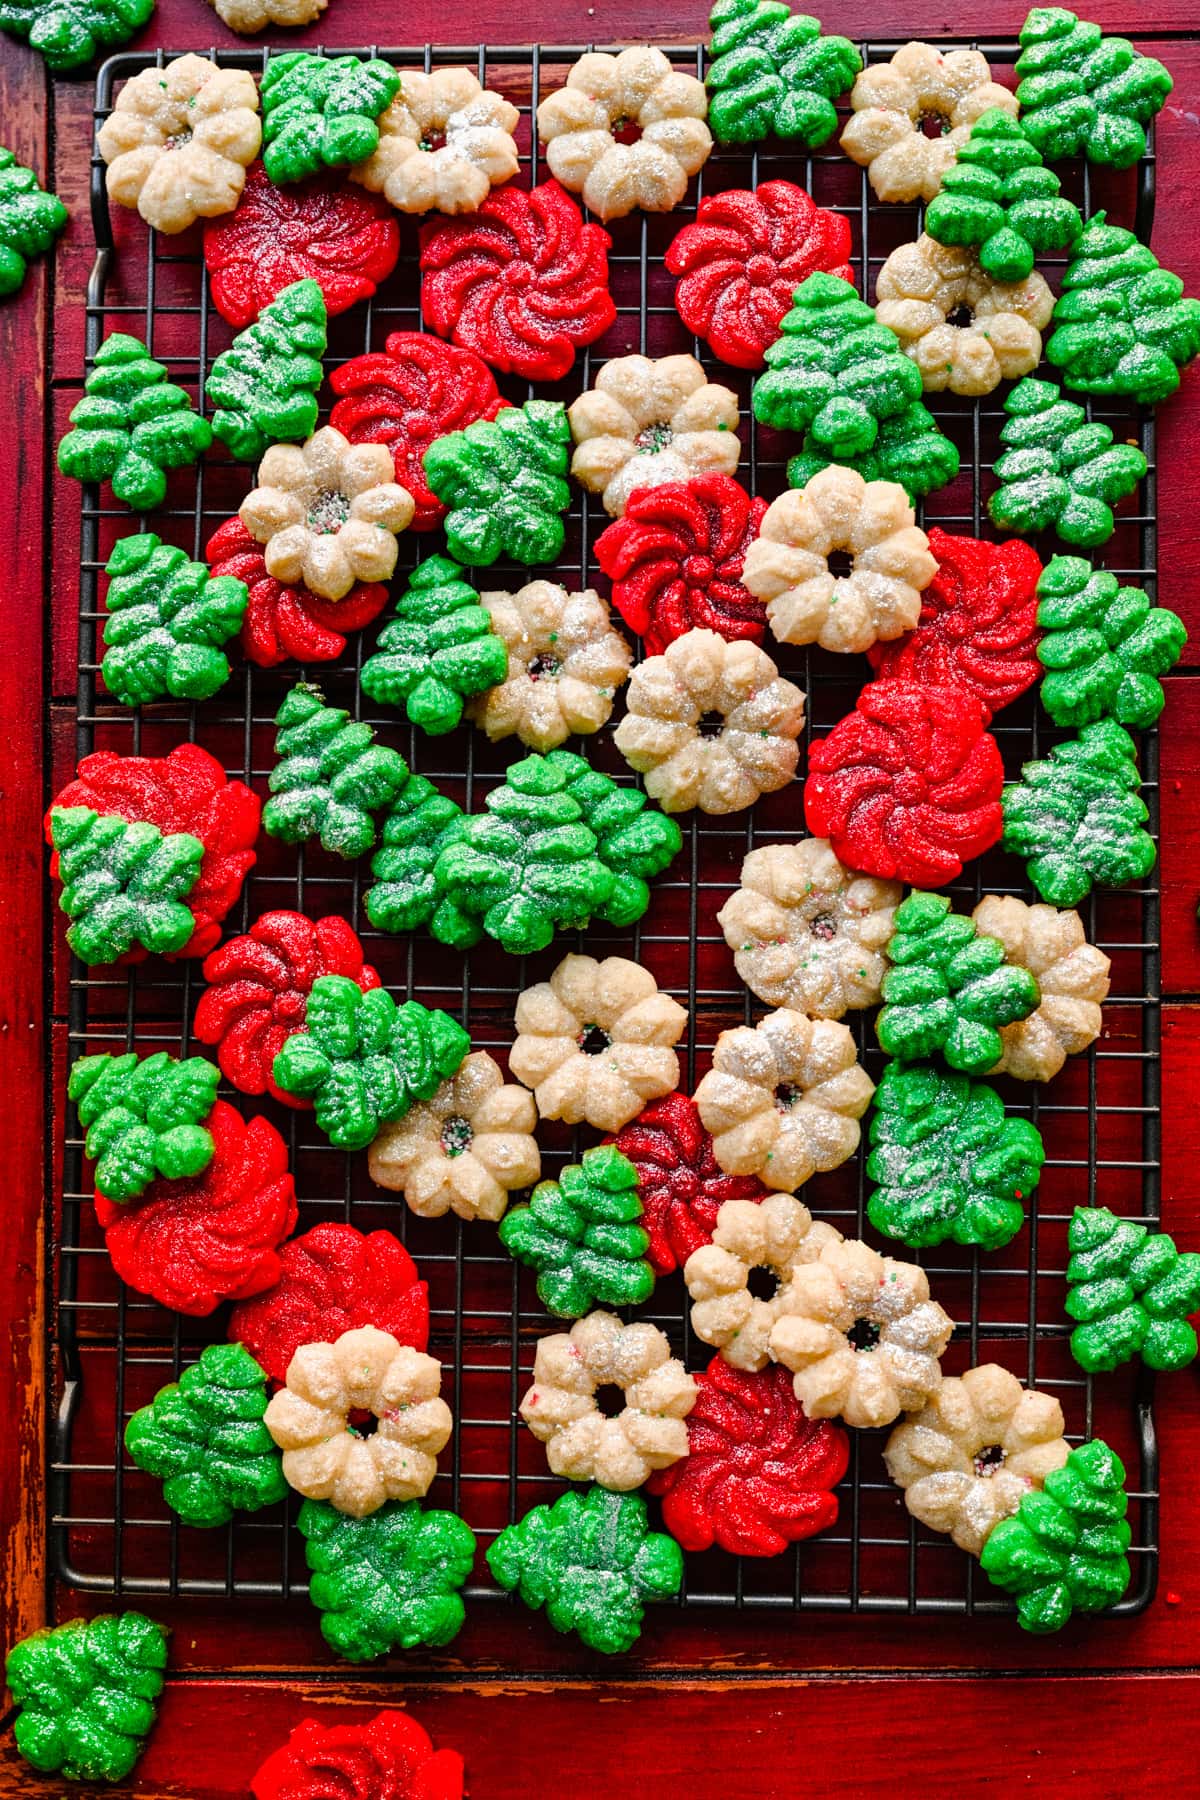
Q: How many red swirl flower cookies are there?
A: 15